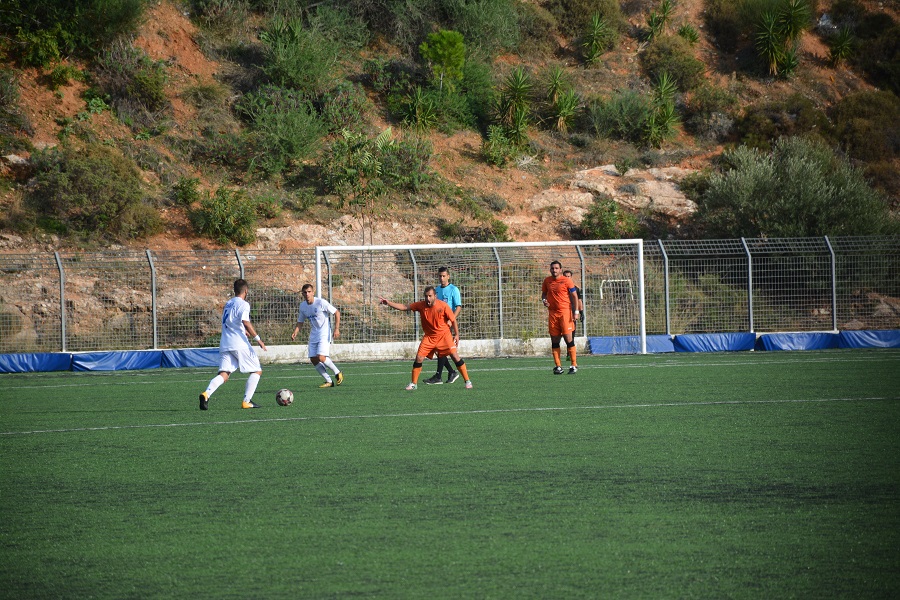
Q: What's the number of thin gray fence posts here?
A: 10